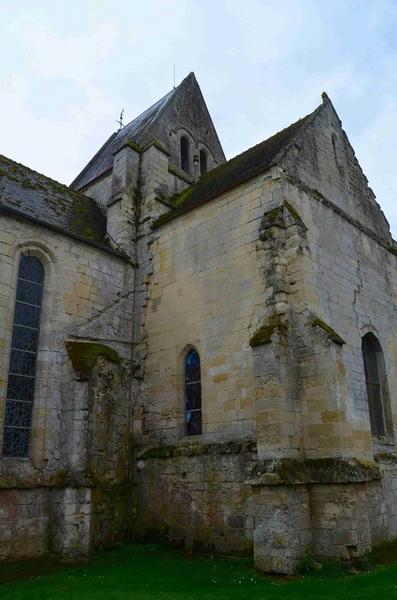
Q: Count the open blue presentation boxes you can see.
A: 0